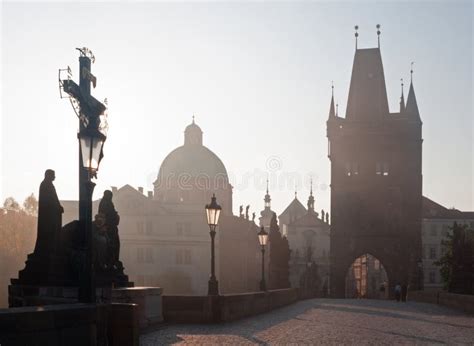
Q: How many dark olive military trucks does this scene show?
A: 0